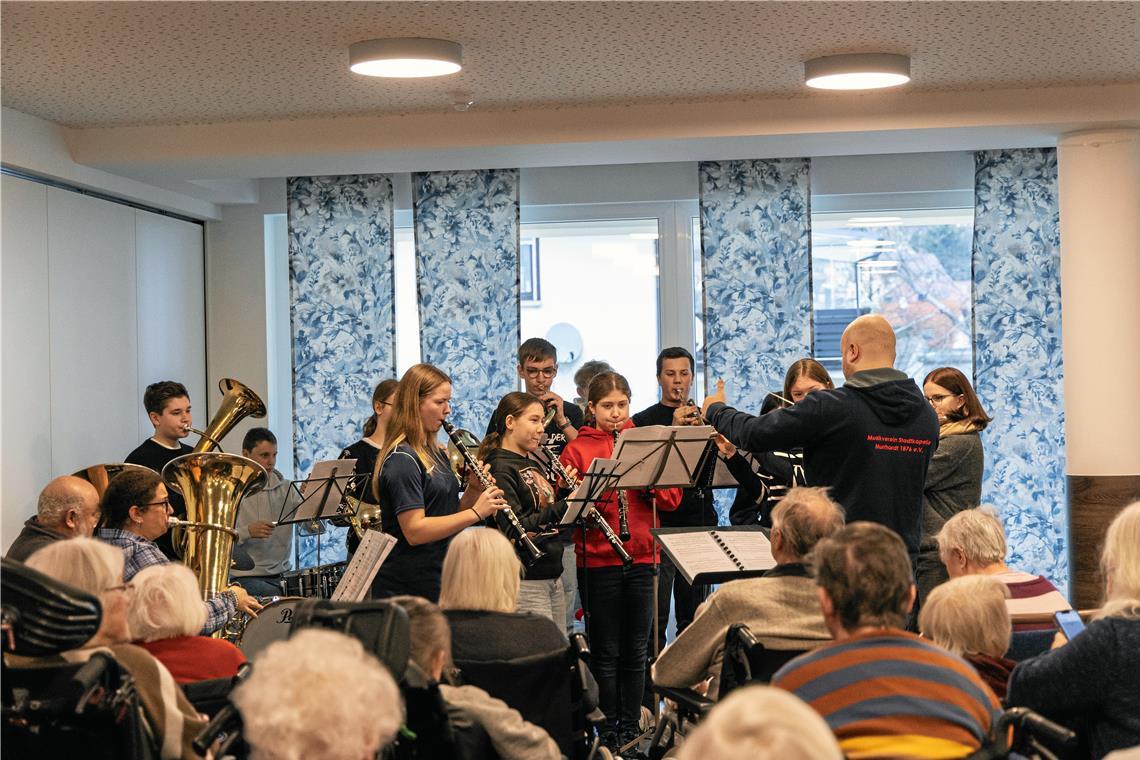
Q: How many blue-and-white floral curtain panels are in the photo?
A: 4